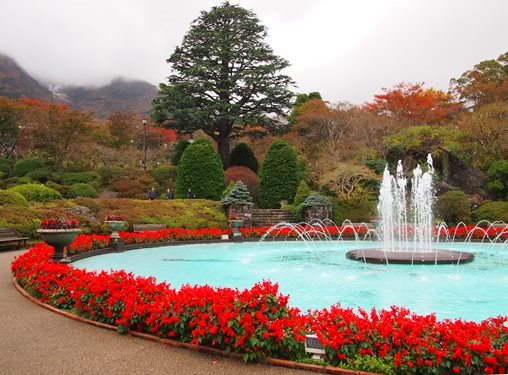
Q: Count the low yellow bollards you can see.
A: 0